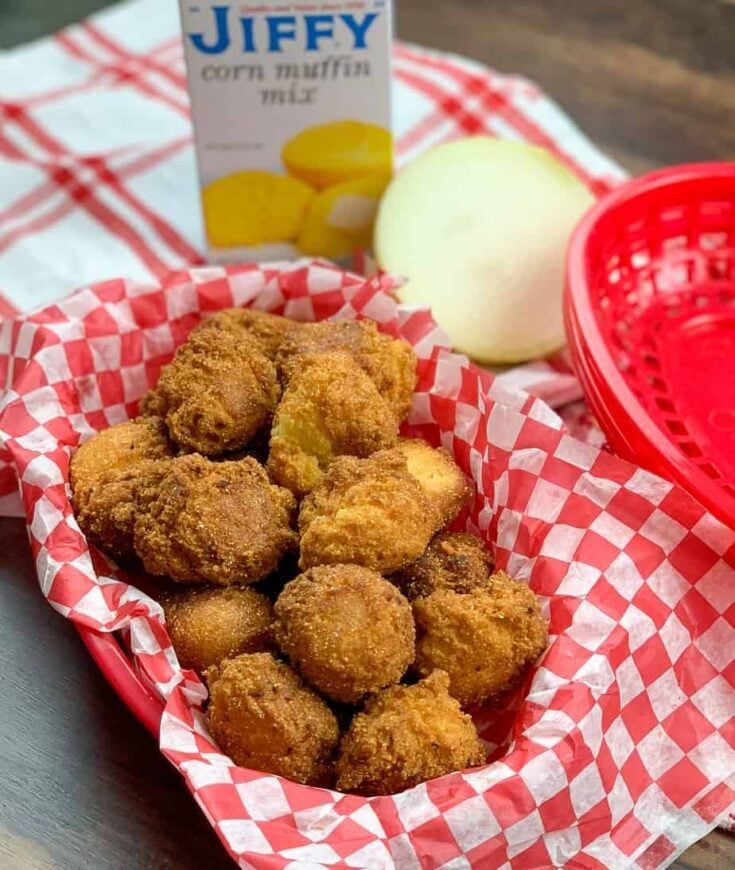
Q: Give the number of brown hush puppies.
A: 14